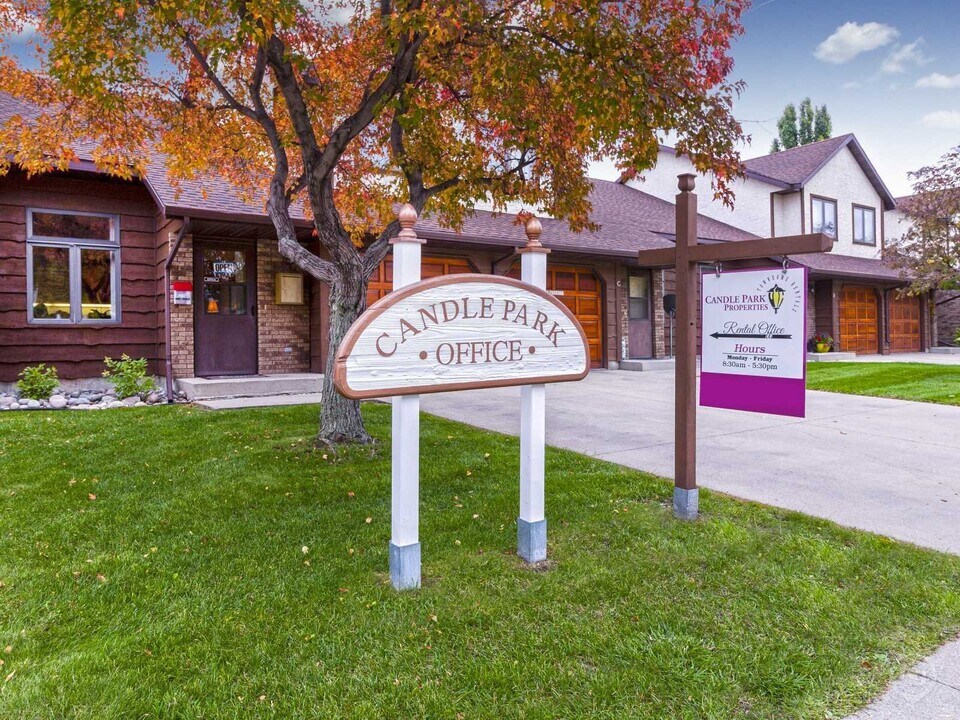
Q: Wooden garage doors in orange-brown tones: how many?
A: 4